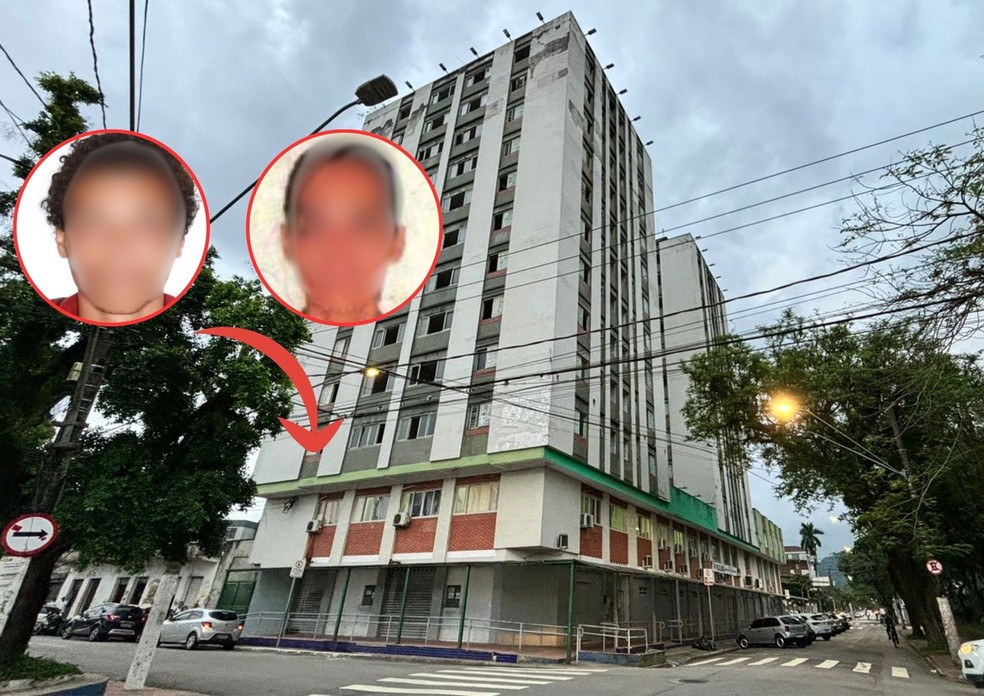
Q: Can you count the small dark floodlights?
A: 15